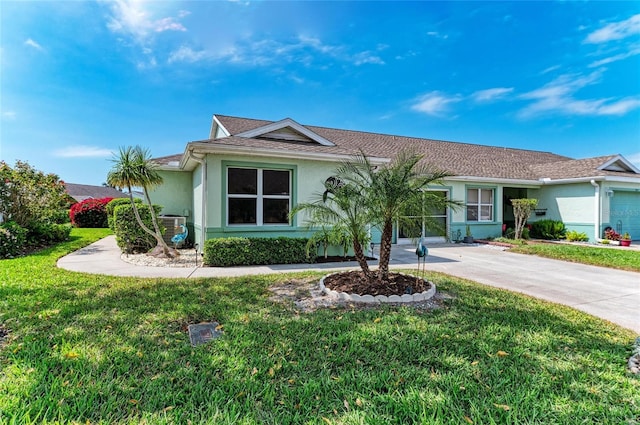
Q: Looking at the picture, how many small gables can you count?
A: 2